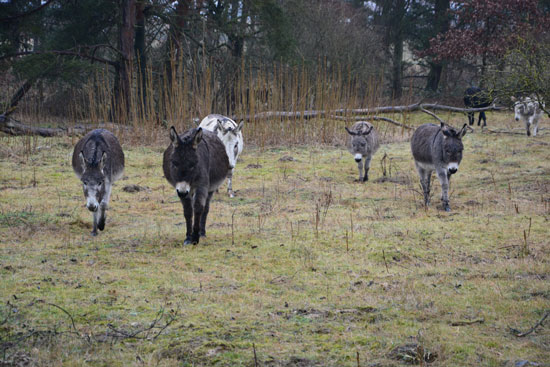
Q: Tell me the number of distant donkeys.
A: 2